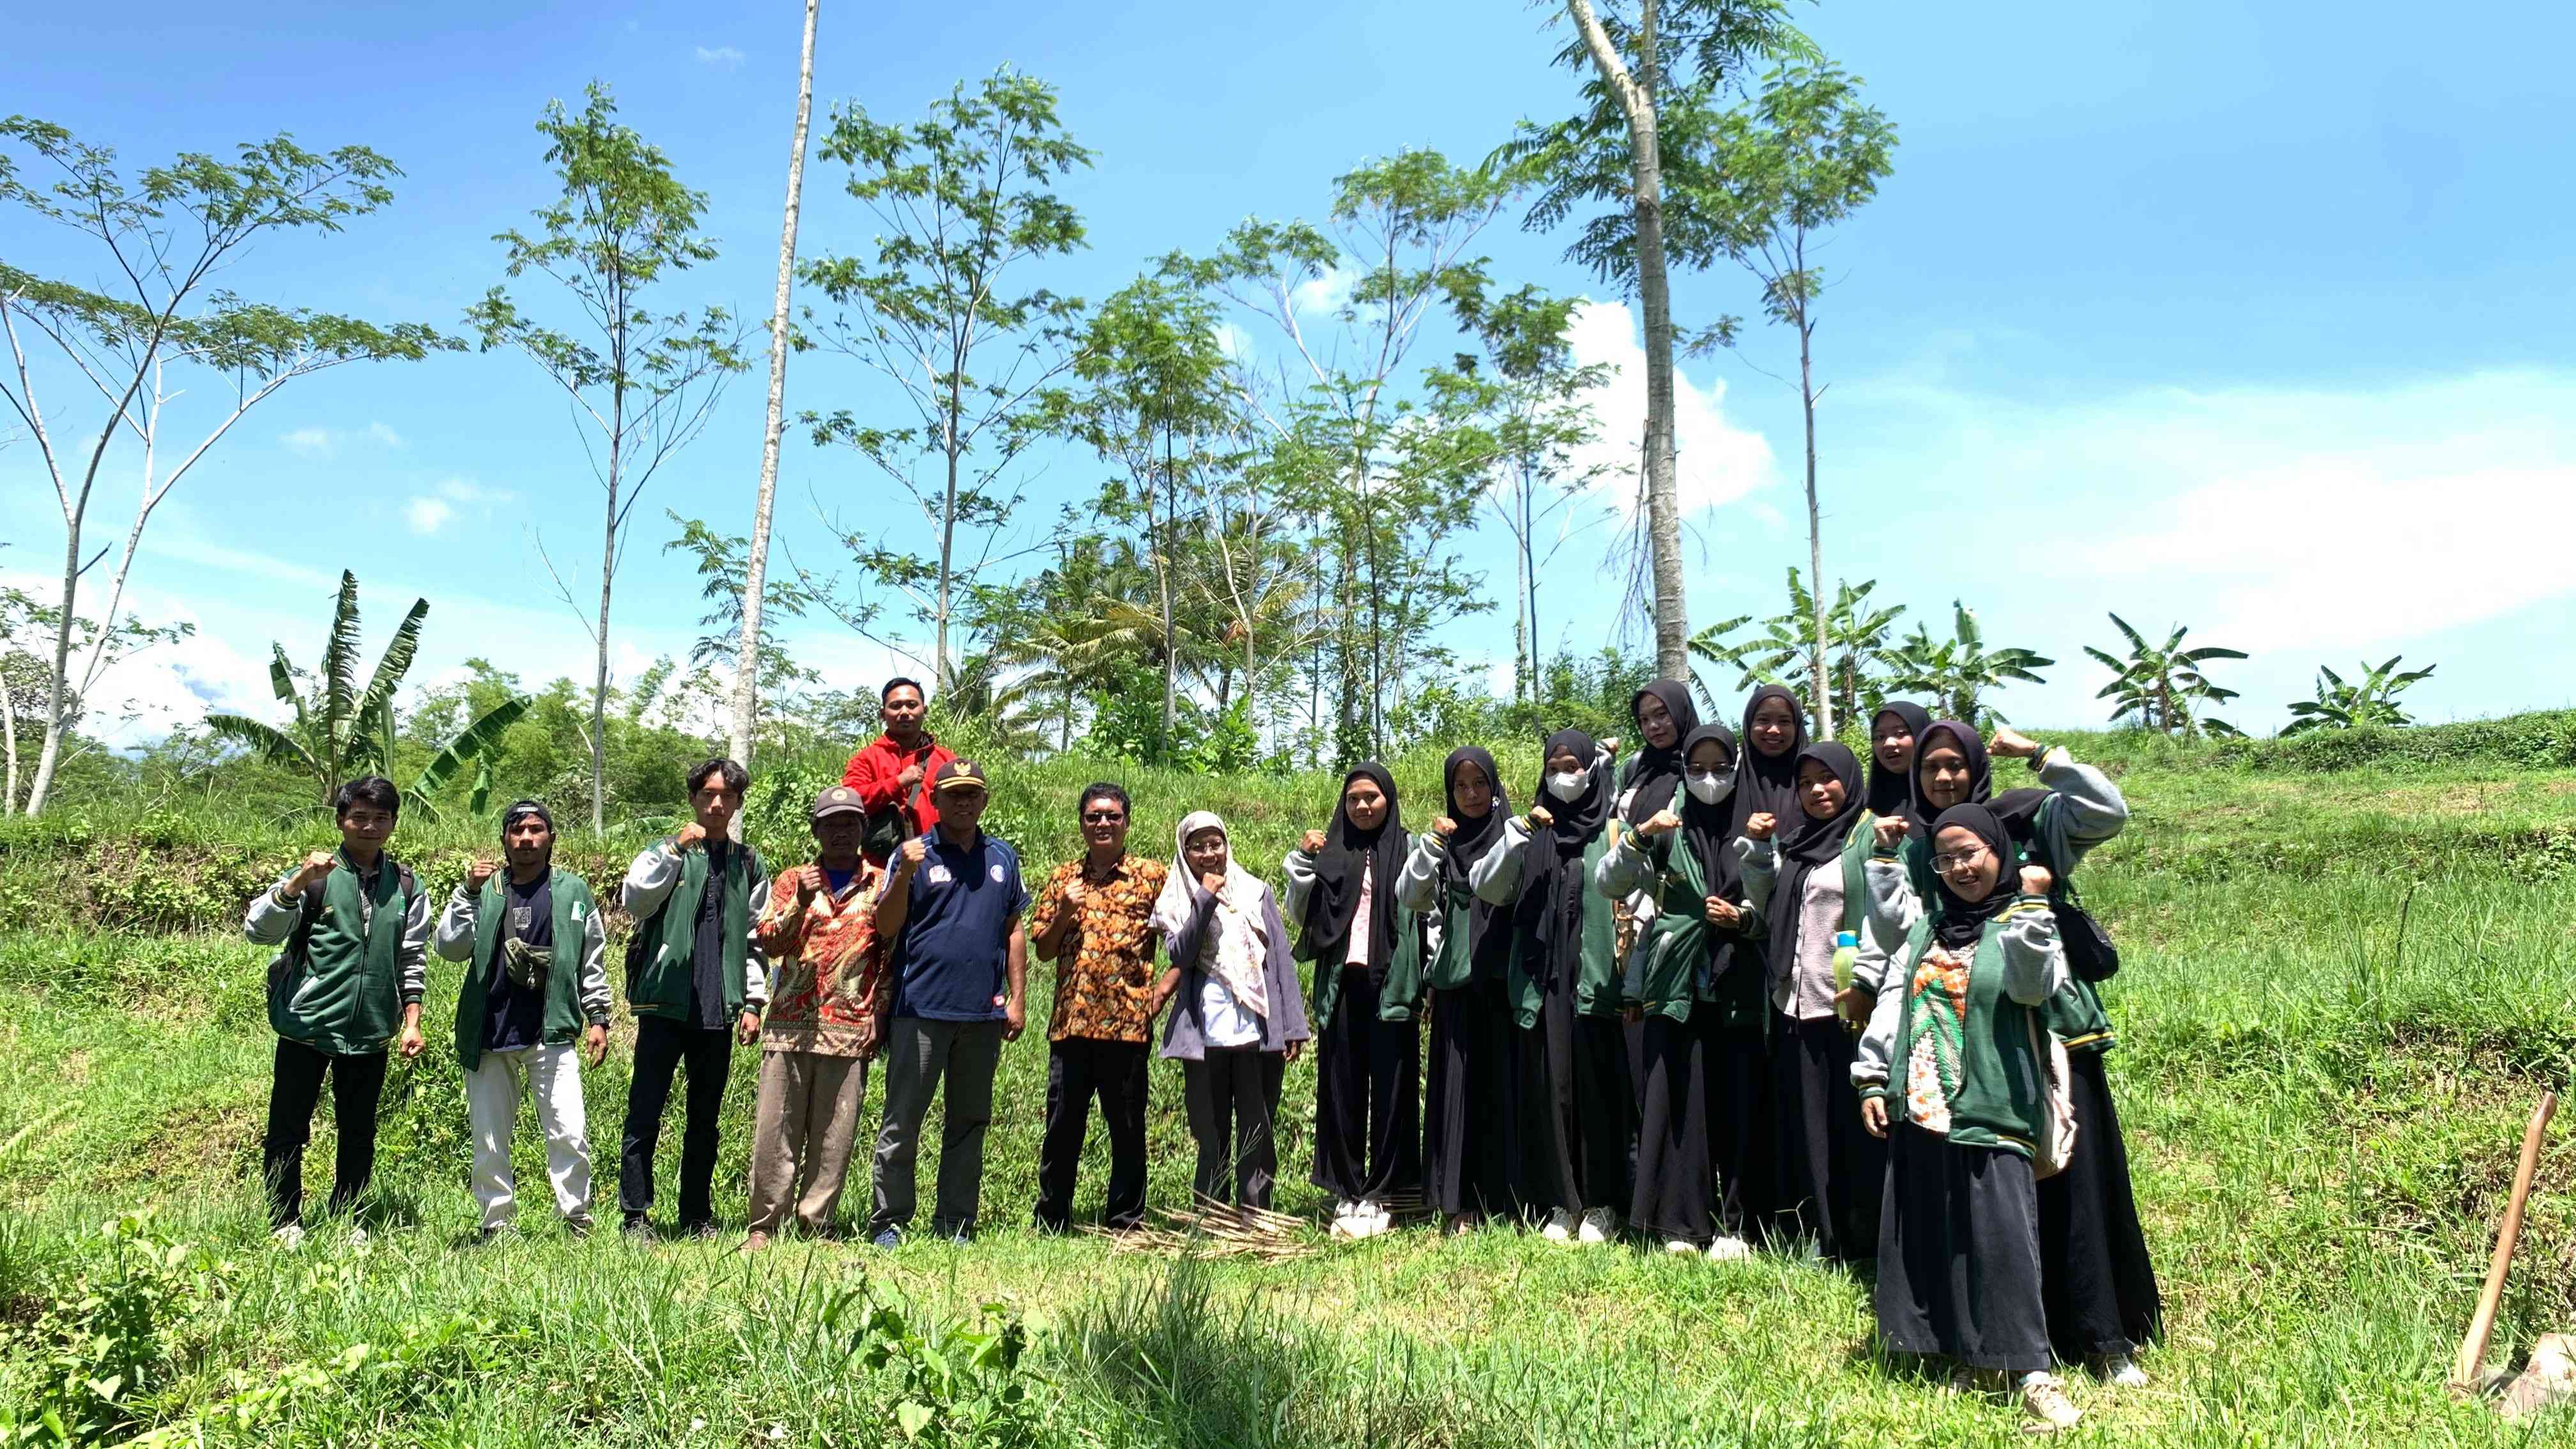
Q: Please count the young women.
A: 10